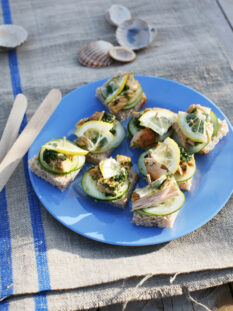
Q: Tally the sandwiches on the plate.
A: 8